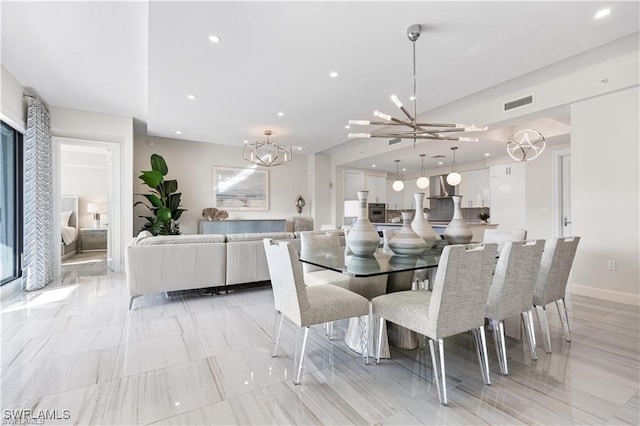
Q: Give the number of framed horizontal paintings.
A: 1